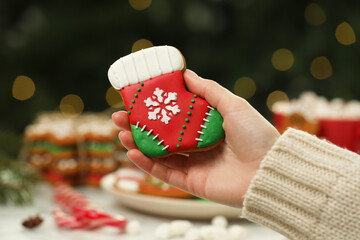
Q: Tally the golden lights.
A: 11